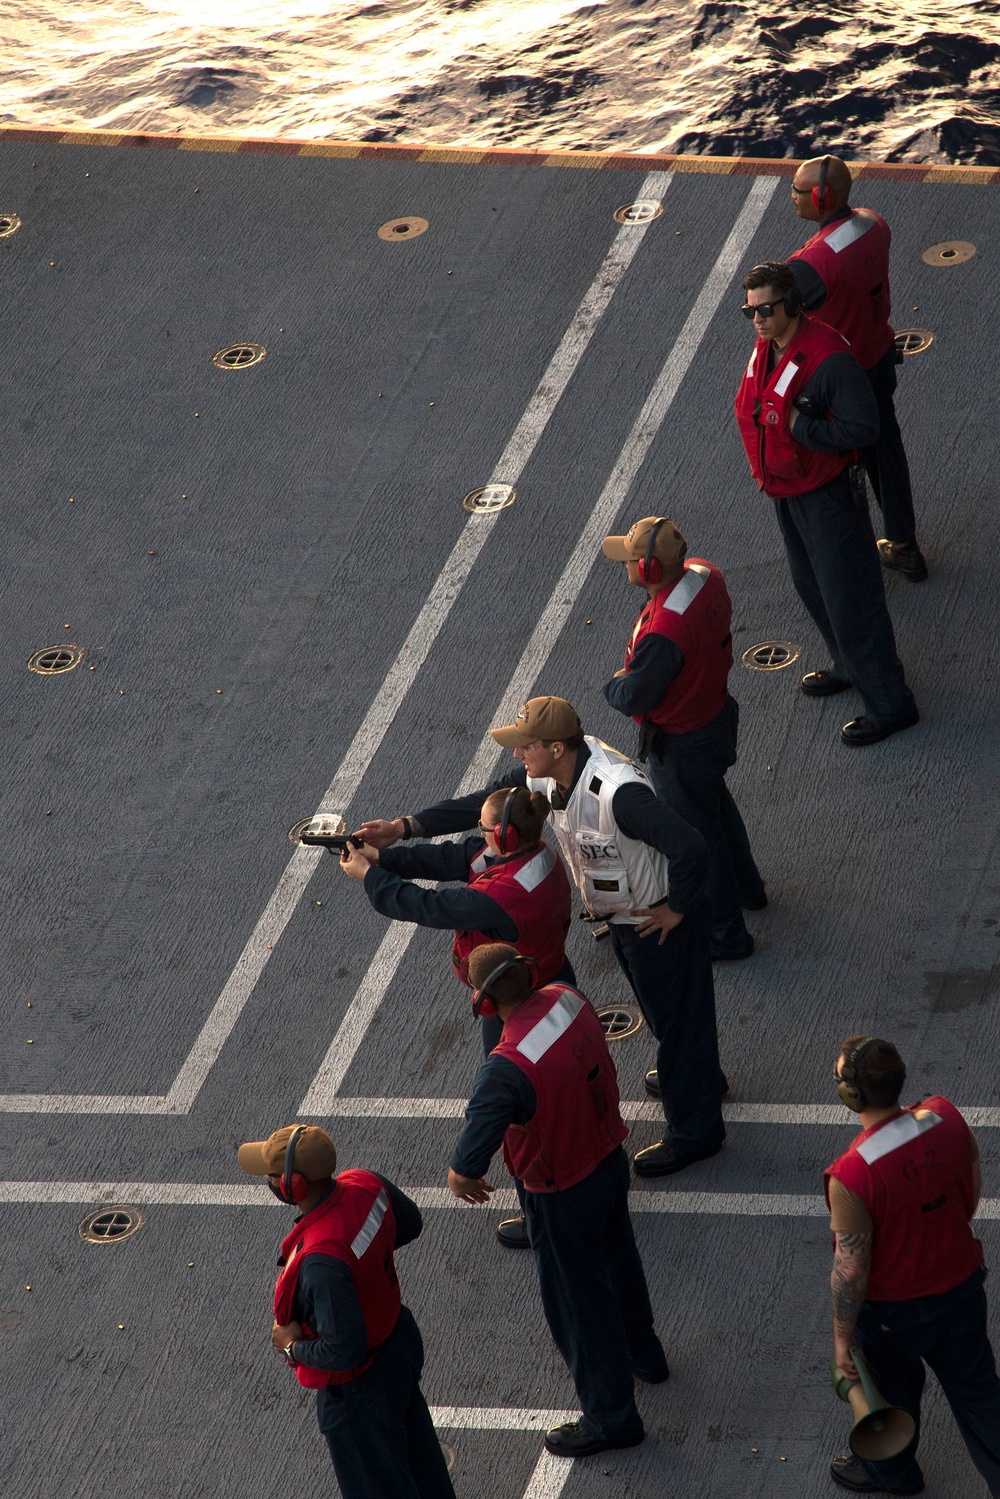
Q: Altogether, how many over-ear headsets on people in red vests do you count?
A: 7